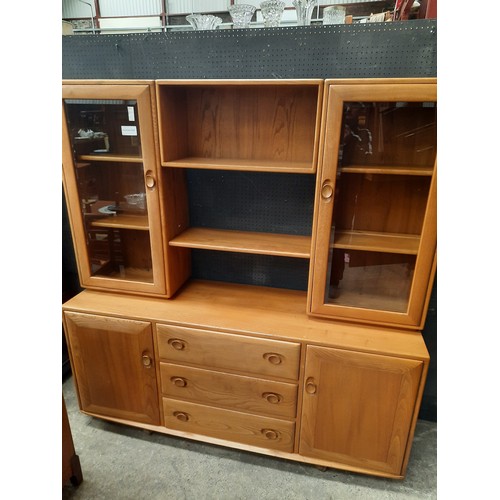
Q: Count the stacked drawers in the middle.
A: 3